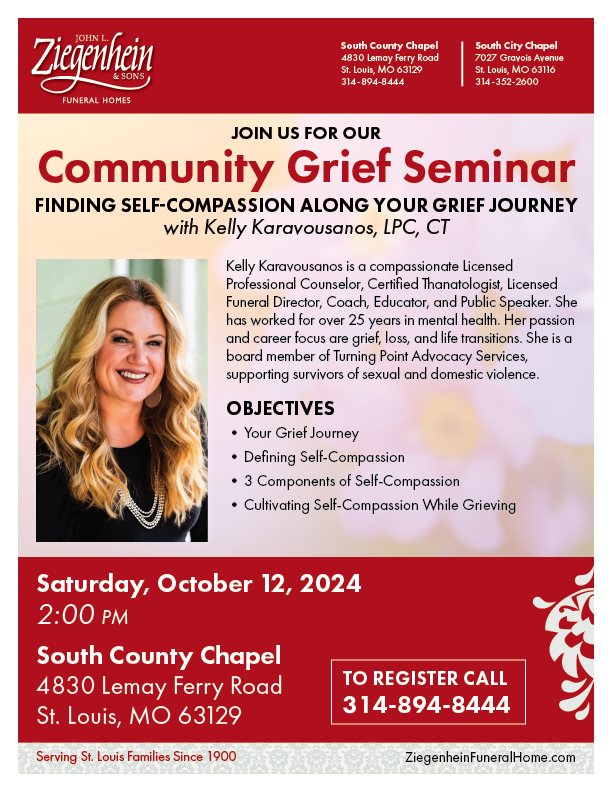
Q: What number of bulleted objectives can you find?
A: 4